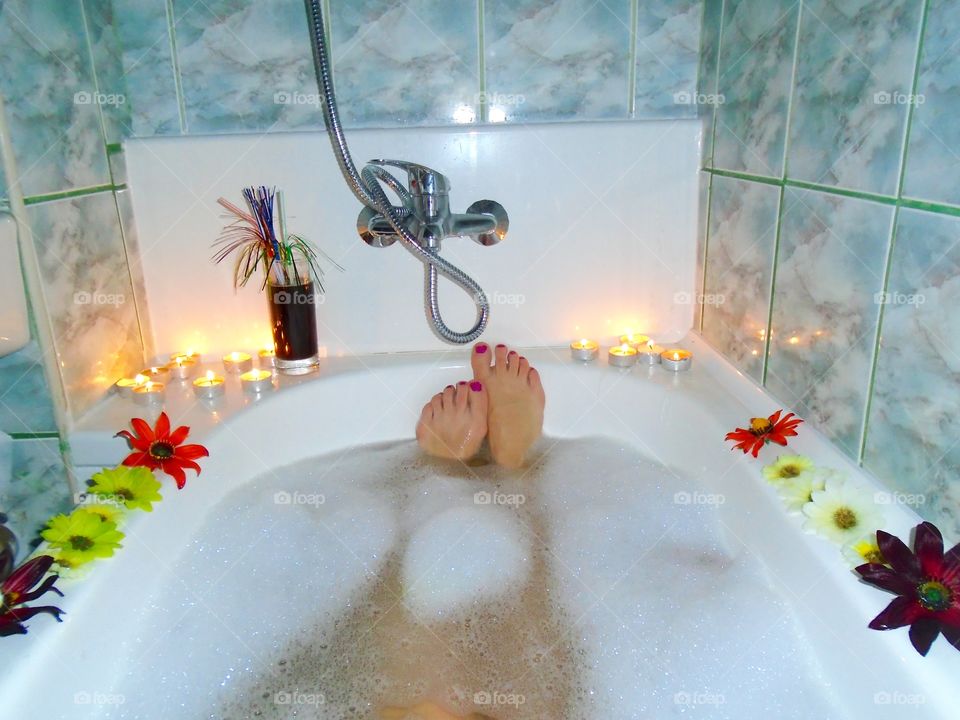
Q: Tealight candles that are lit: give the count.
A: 14